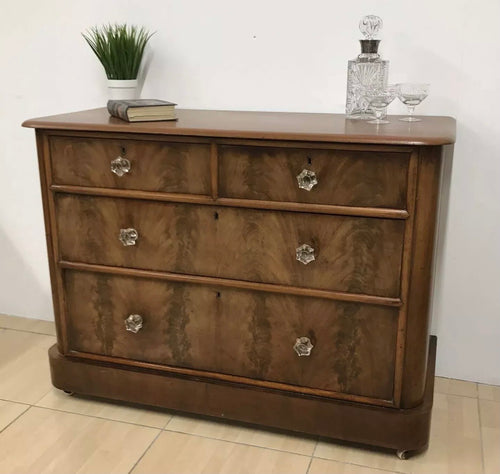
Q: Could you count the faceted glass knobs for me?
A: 6